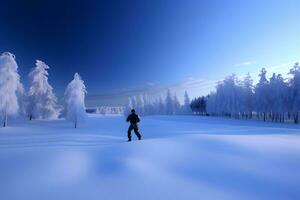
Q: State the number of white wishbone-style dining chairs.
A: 0